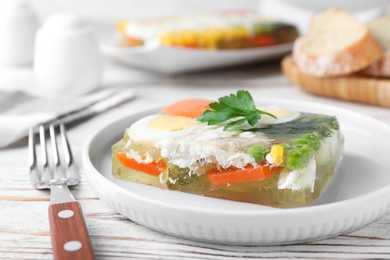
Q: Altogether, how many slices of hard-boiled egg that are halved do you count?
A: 2